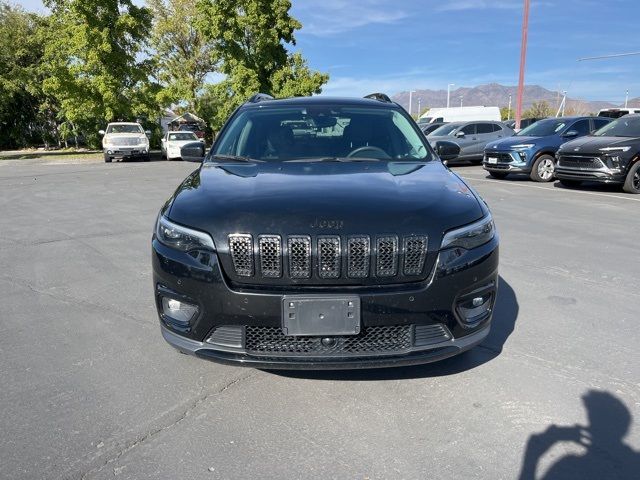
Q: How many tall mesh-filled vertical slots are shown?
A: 7